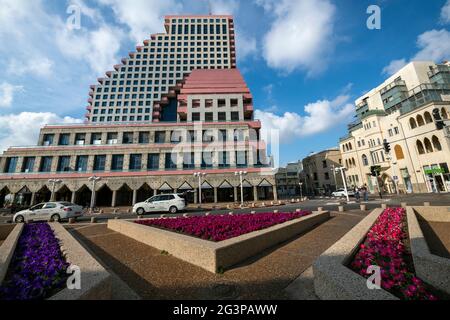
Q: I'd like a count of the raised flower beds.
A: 3